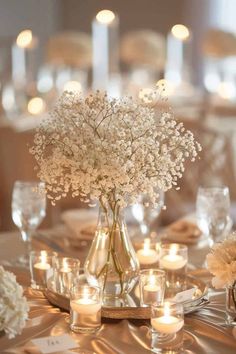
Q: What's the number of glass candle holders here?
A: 7